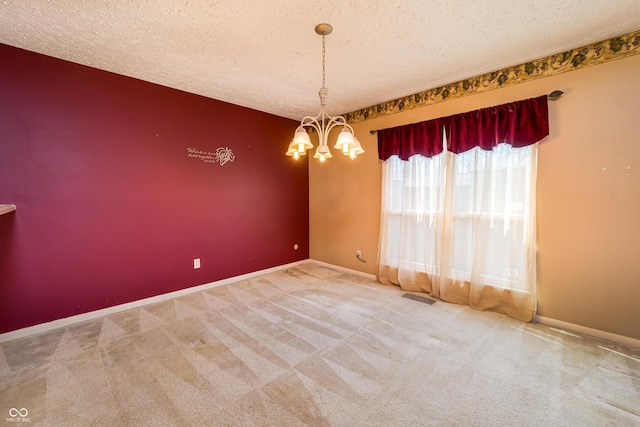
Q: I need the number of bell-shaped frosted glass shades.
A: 5